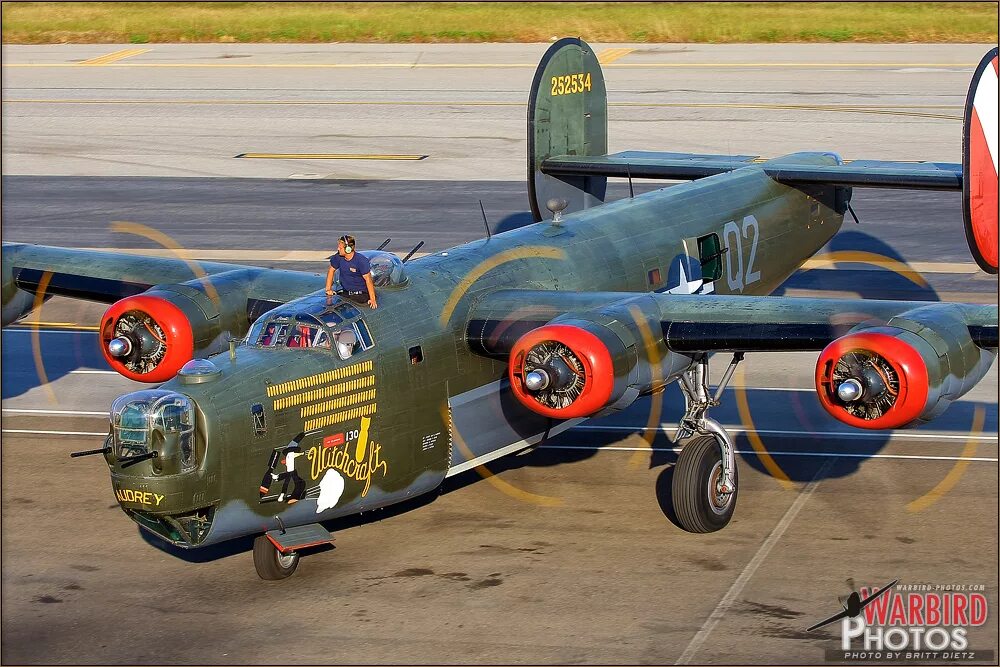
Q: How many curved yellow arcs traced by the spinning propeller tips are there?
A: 8